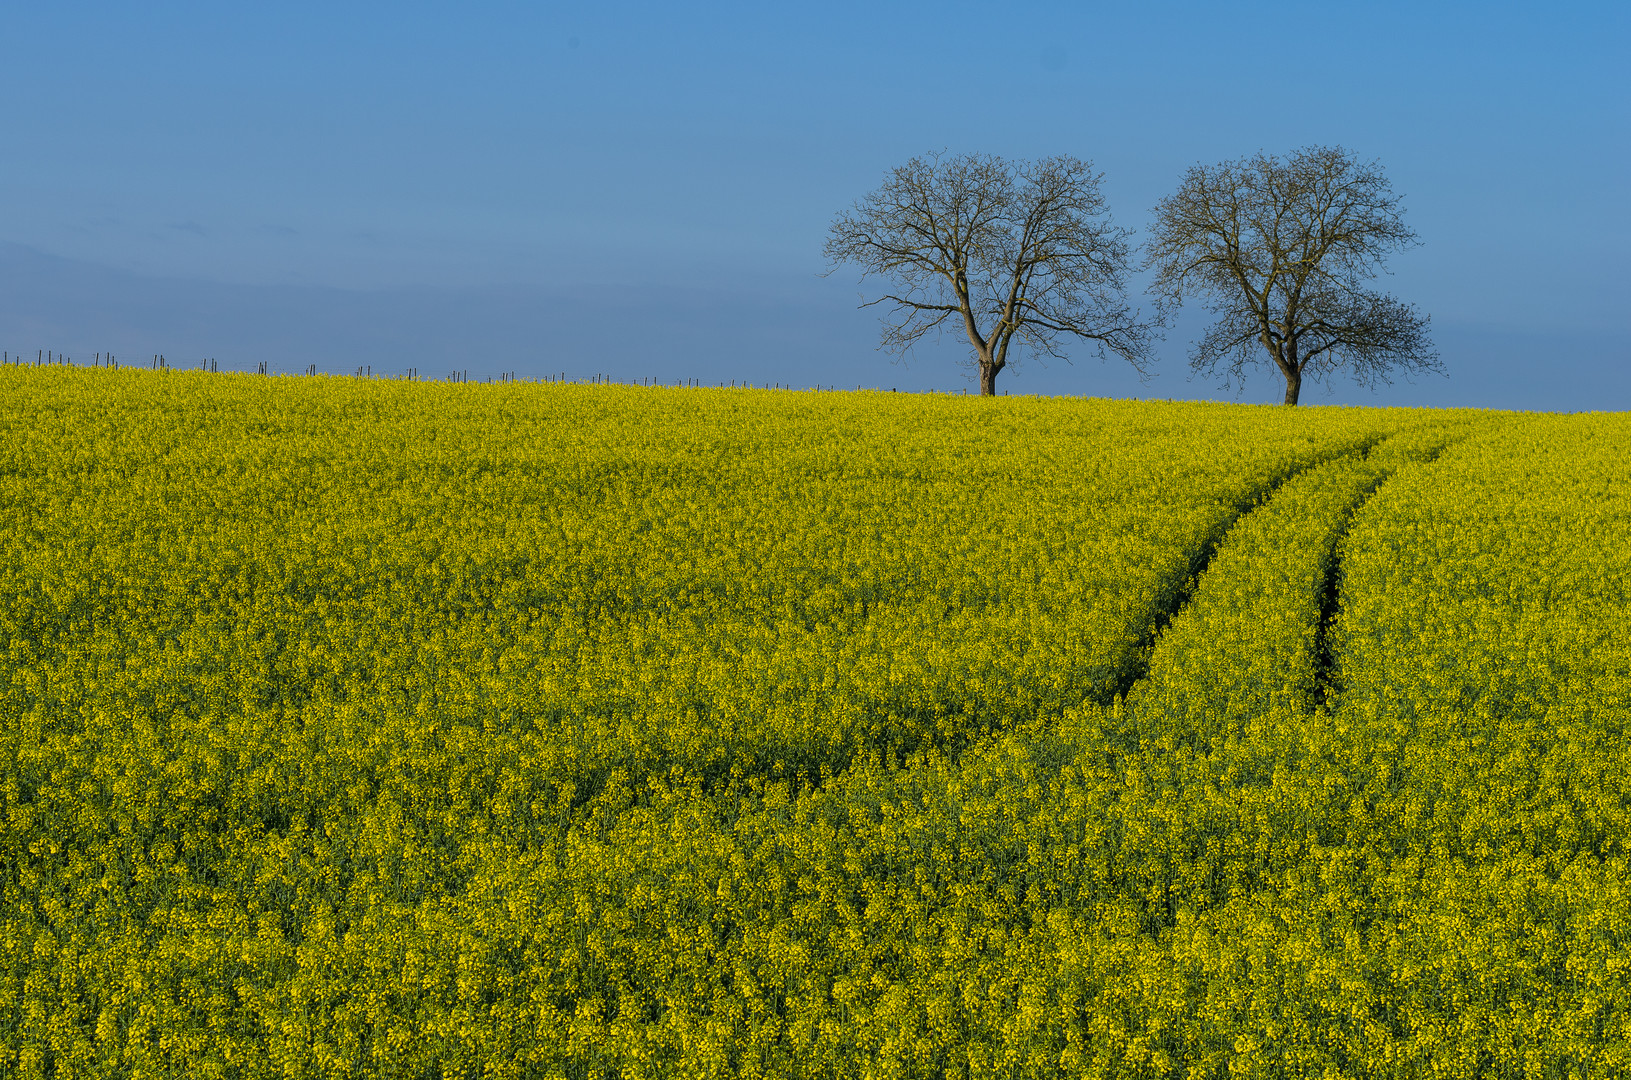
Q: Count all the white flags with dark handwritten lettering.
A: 0